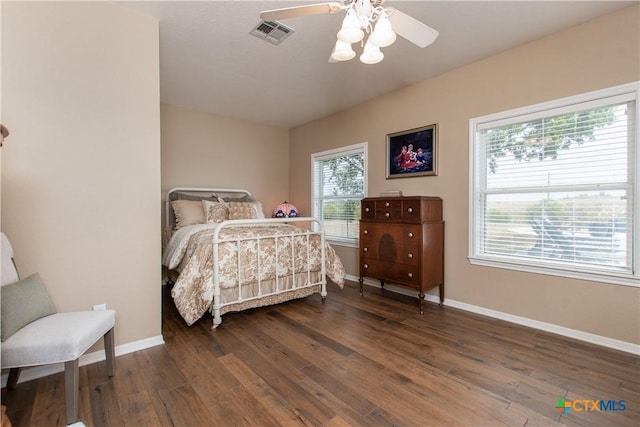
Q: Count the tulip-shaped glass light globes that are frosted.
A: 4